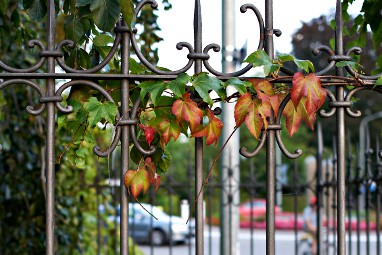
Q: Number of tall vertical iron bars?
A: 5